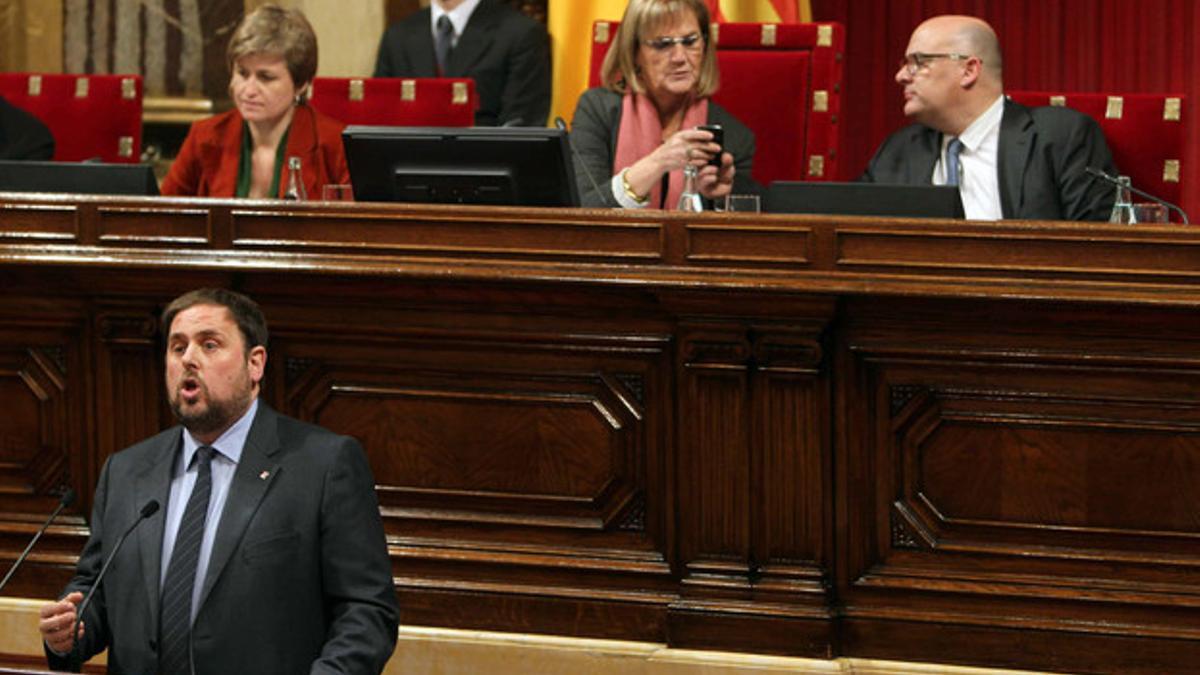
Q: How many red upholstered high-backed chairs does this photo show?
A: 4